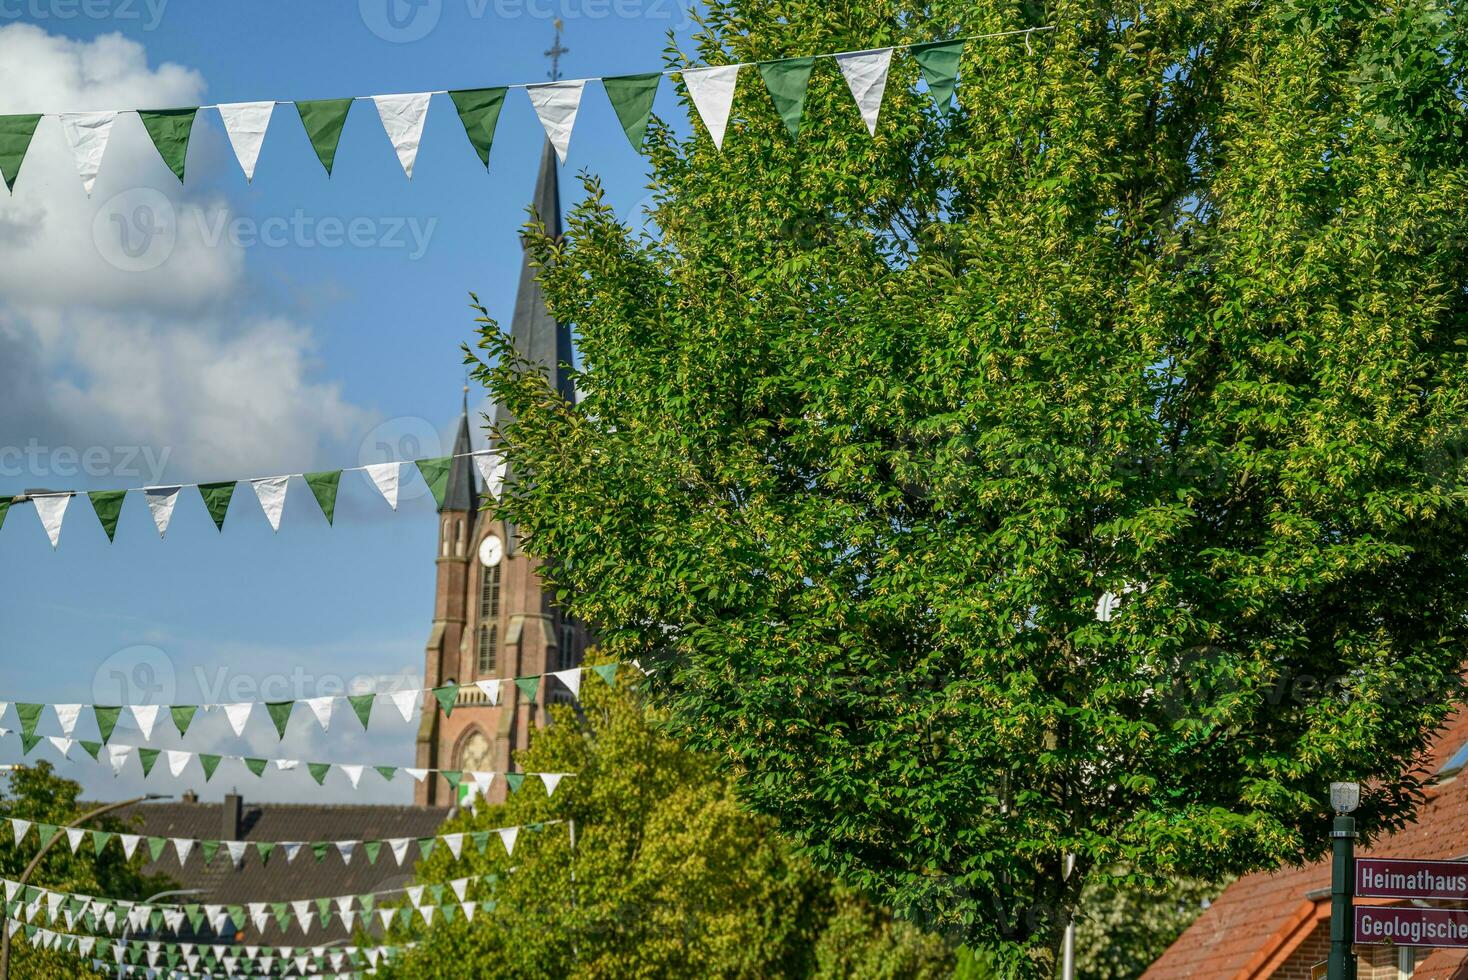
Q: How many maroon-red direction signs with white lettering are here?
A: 2